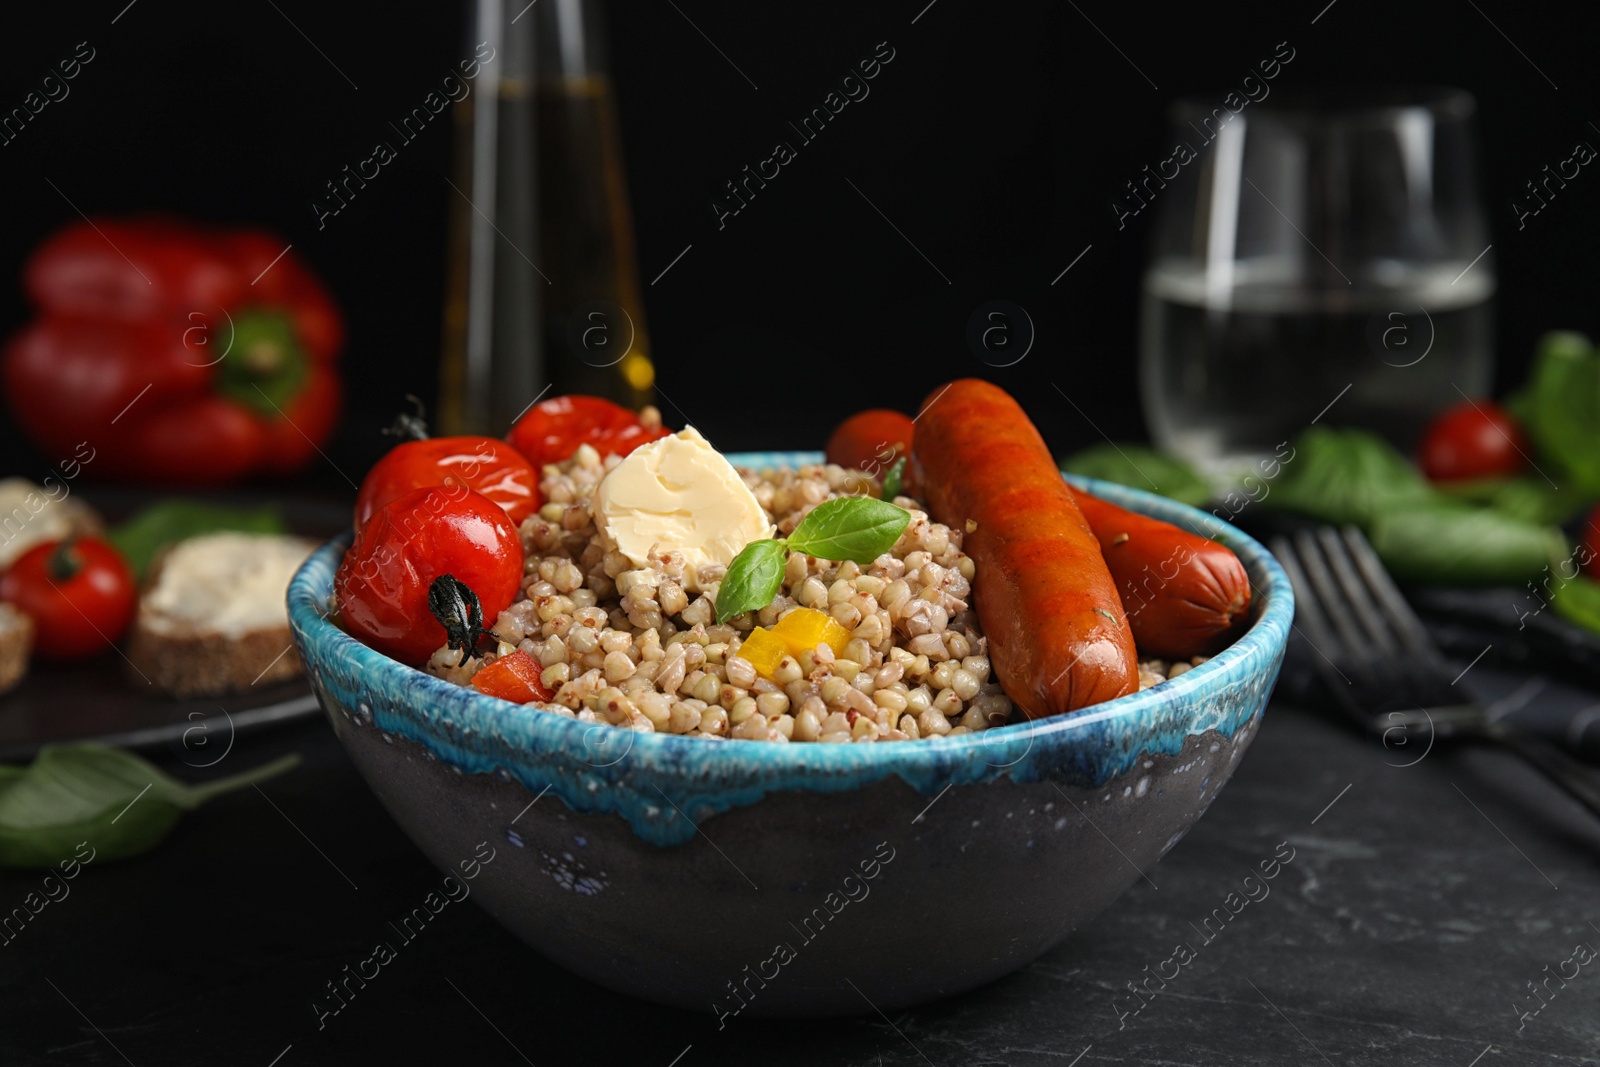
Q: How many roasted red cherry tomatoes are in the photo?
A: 3